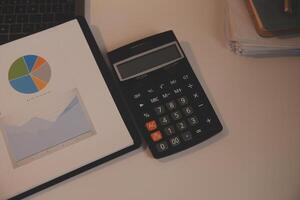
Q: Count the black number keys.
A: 11